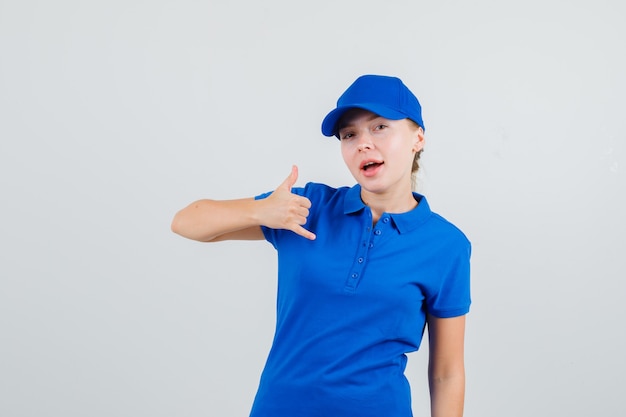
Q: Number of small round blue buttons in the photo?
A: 5